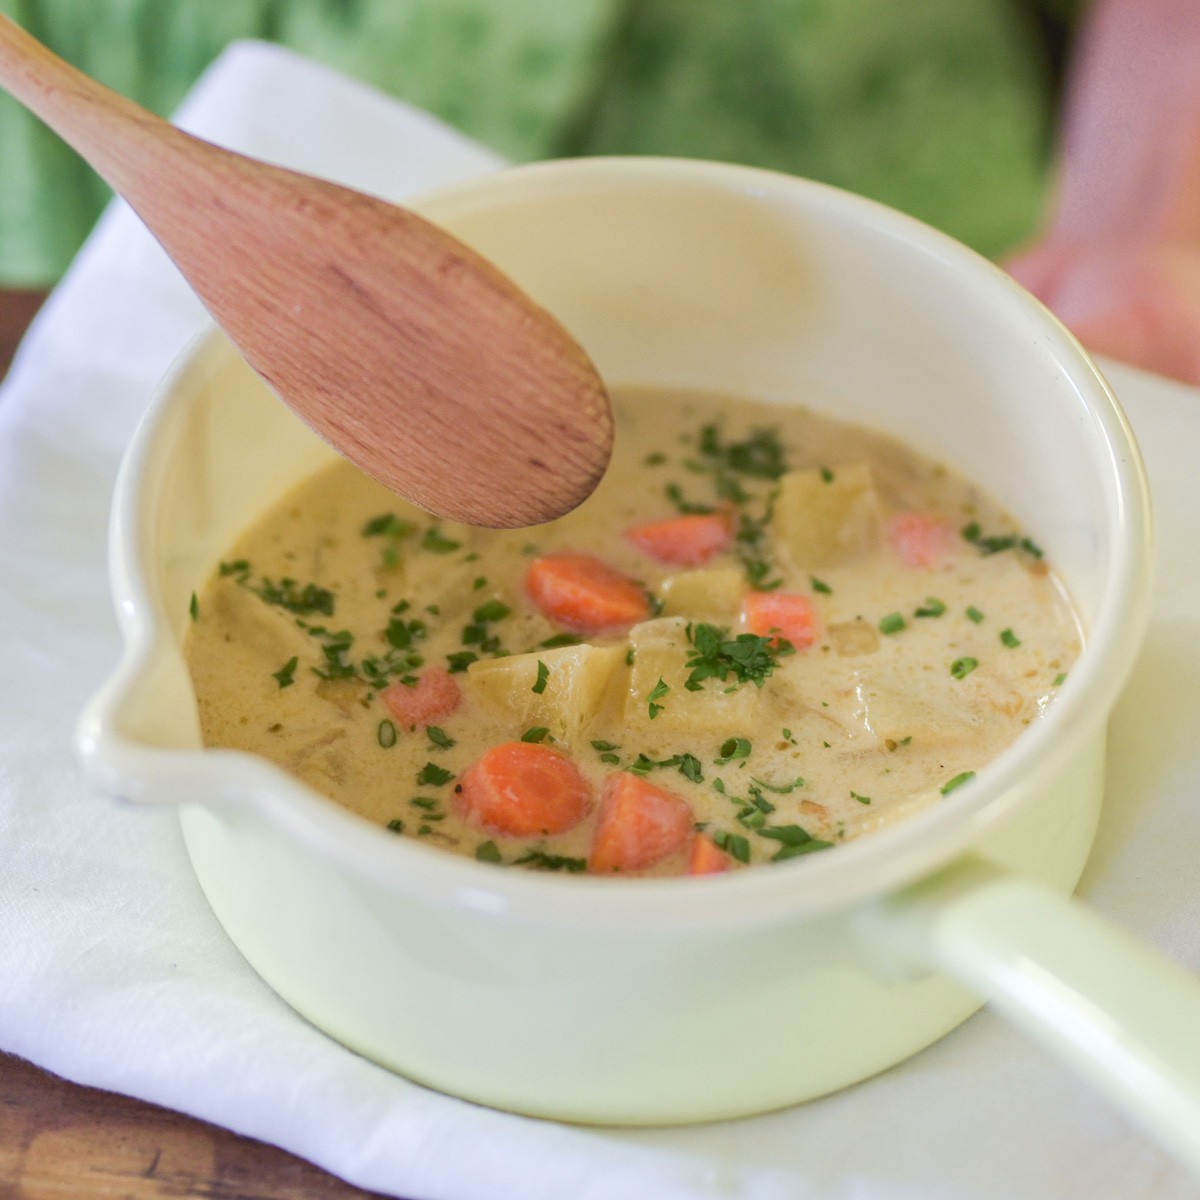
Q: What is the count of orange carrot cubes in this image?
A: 8